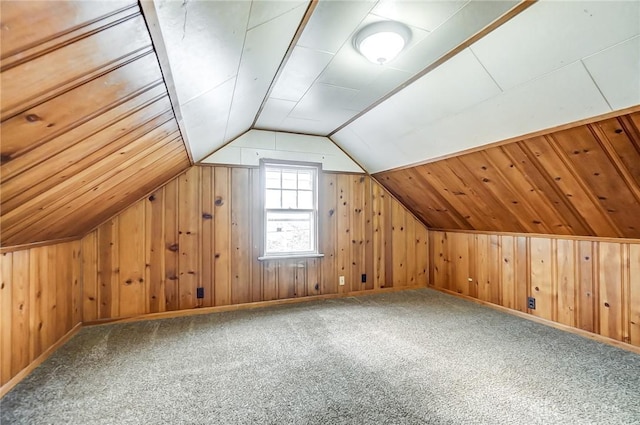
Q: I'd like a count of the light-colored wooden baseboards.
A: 3